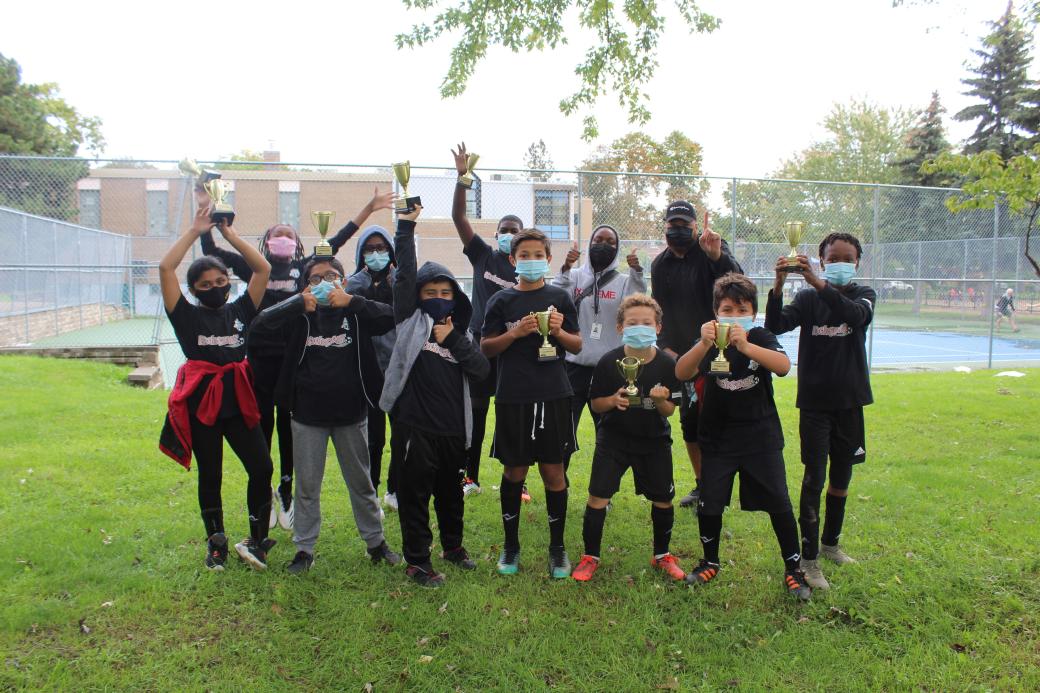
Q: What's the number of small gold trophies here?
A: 9